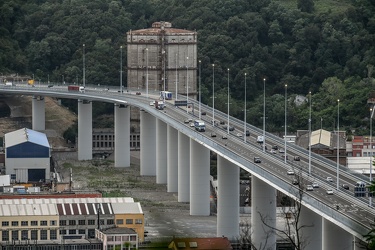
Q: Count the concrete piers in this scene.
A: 13